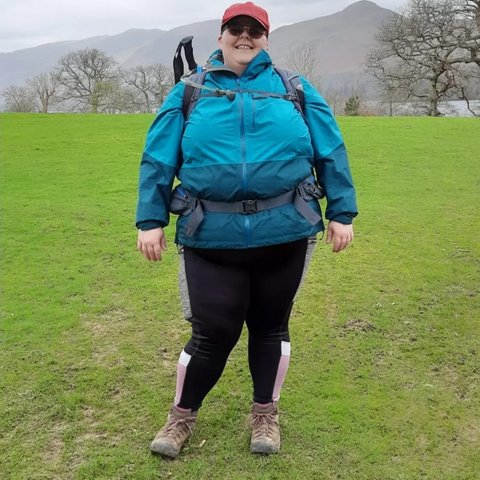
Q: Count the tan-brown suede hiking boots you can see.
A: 2